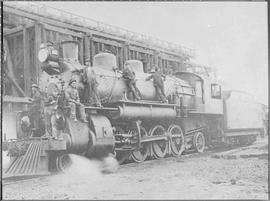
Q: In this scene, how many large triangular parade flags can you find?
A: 0